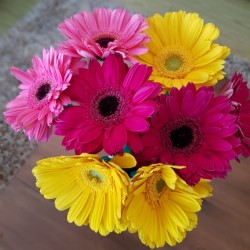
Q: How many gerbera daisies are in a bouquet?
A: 8